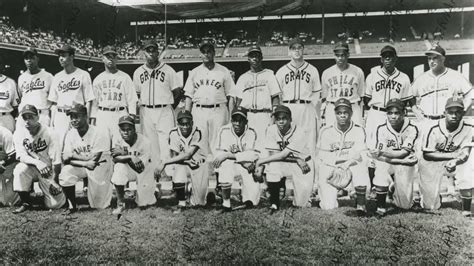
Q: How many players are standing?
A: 11